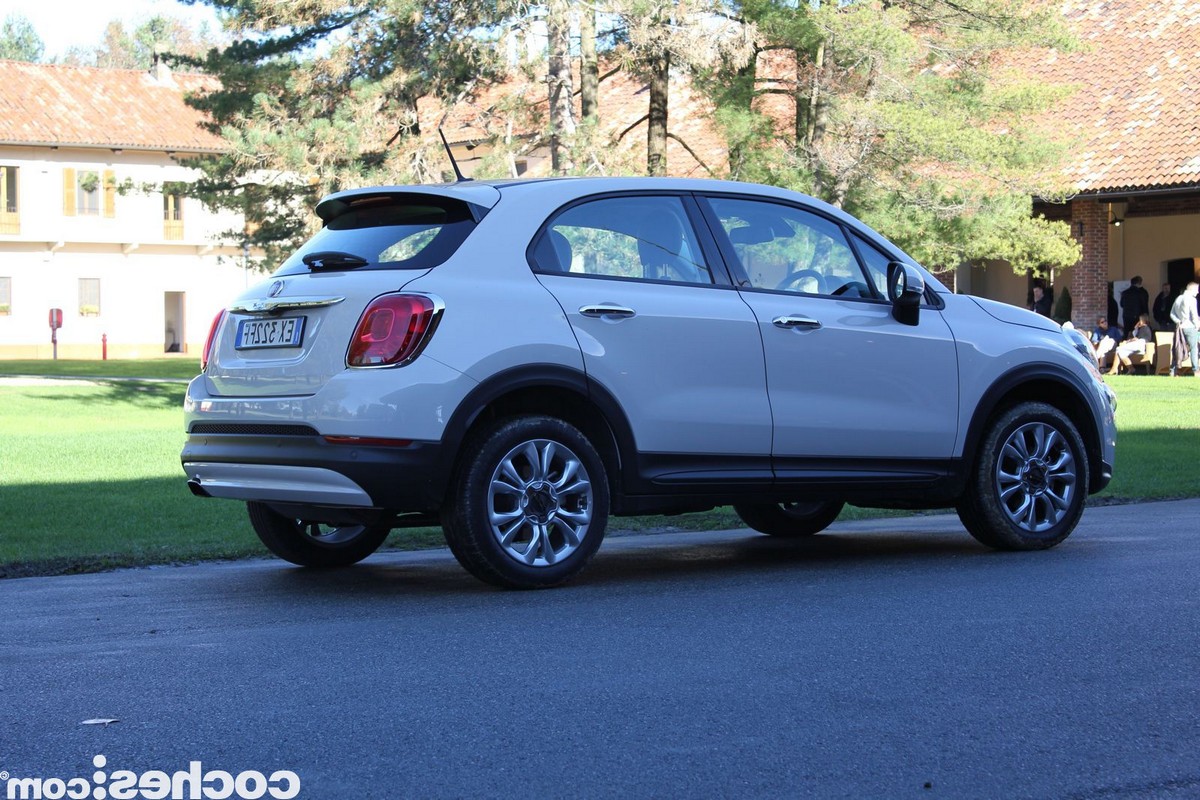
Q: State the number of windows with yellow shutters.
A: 1